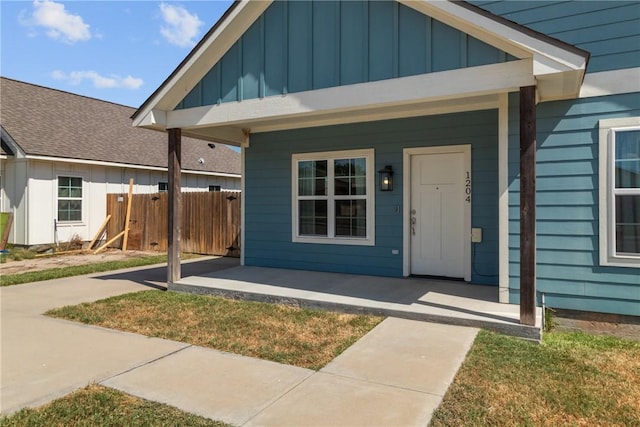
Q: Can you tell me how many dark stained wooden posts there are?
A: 2